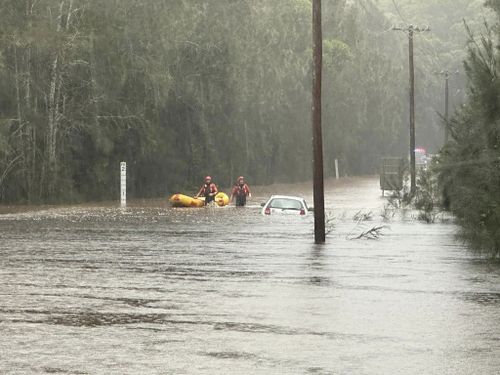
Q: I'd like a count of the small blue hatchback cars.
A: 0